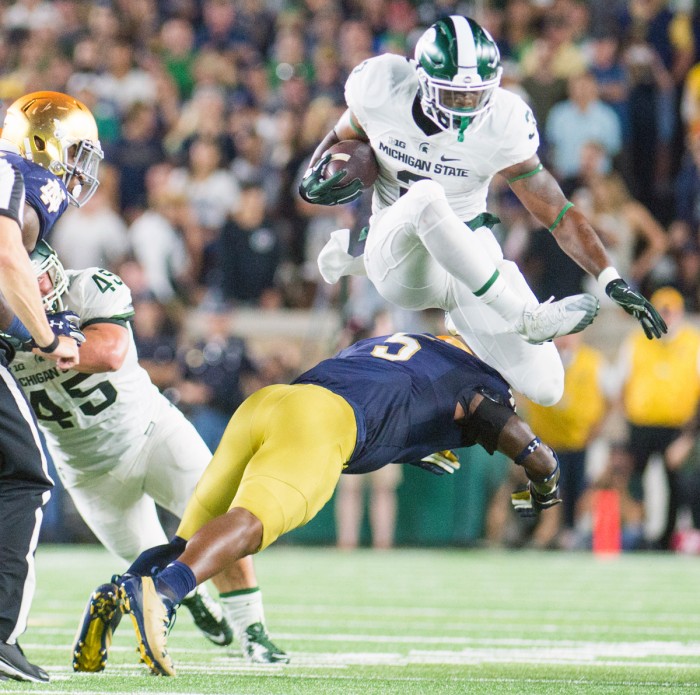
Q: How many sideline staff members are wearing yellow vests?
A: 2